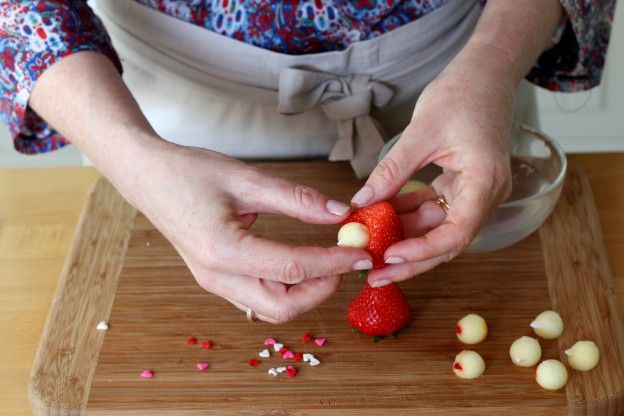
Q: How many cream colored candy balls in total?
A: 7